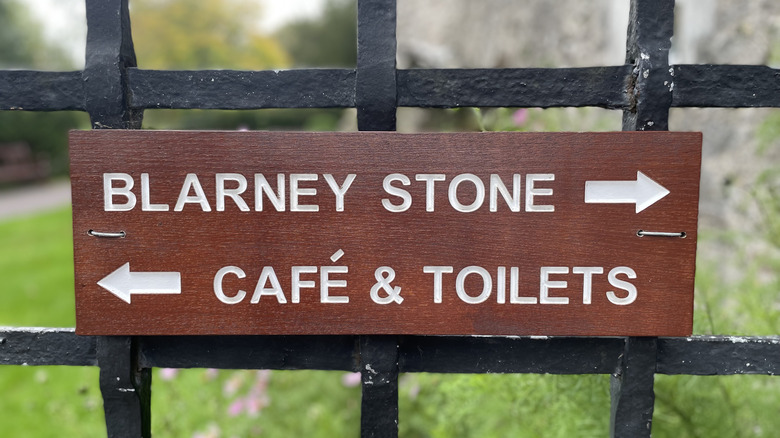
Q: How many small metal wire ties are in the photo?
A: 2